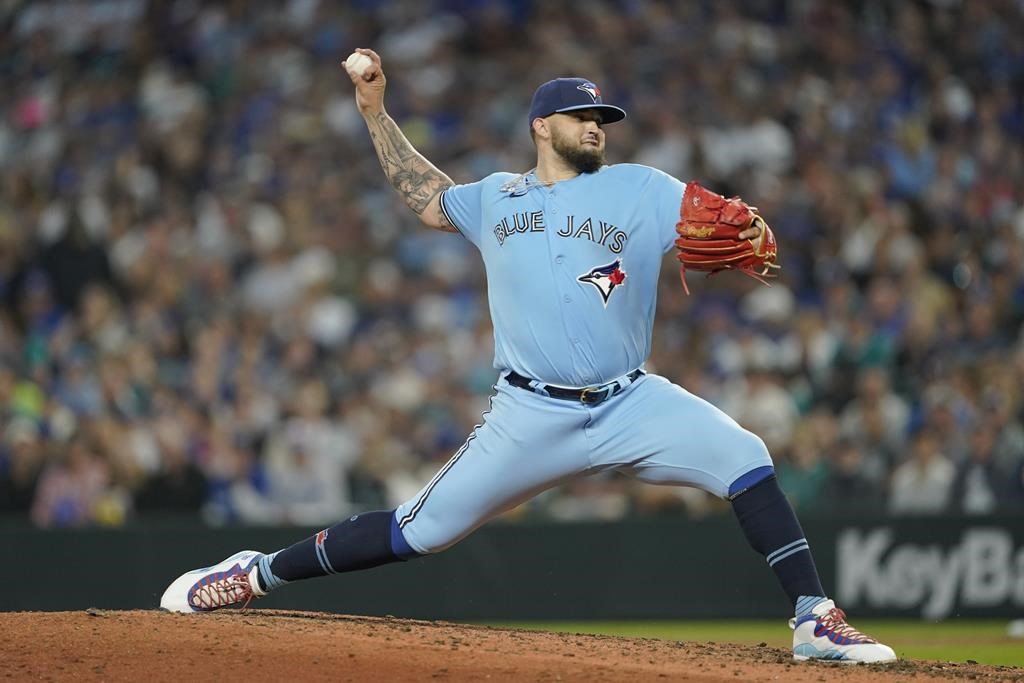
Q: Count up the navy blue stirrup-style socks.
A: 2